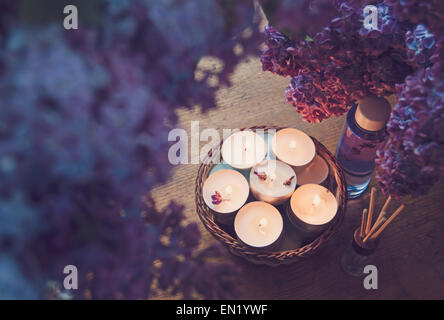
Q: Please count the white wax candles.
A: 6